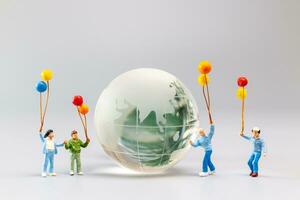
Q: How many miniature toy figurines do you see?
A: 4